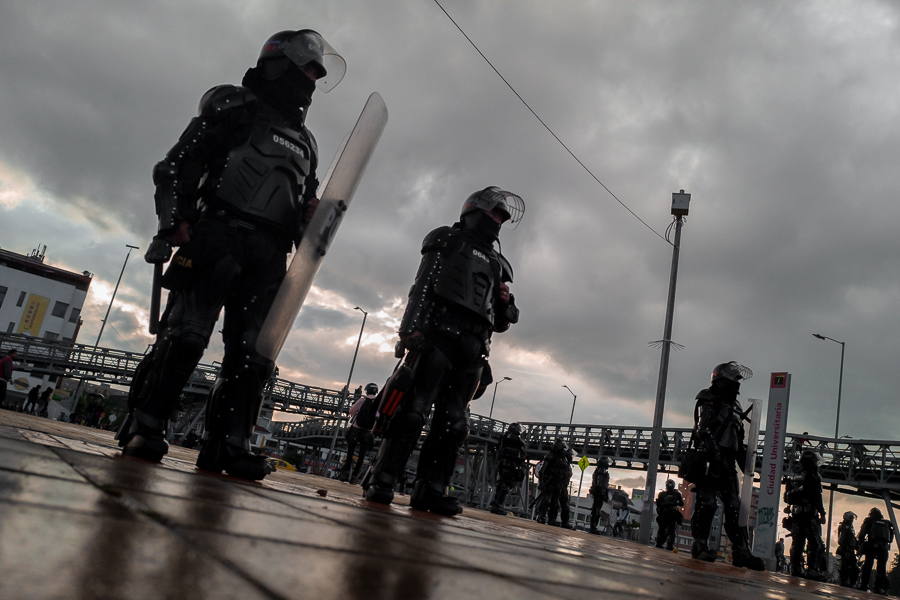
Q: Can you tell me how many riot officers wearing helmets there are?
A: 11